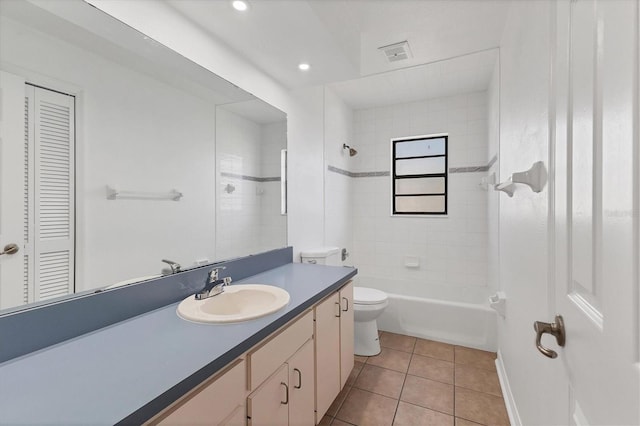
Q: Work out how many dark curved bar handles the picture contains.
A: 4